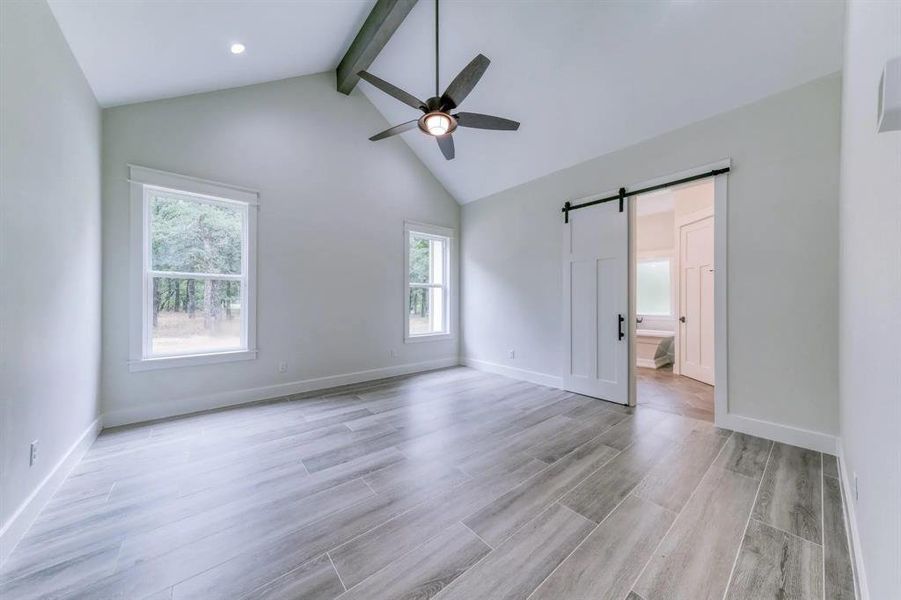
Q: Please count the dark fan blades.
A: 5